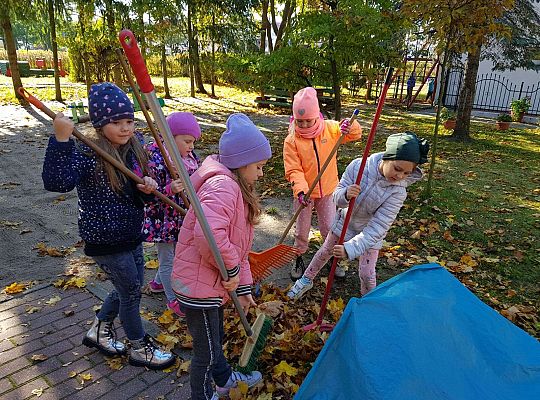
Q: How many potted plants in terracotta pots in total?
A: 3